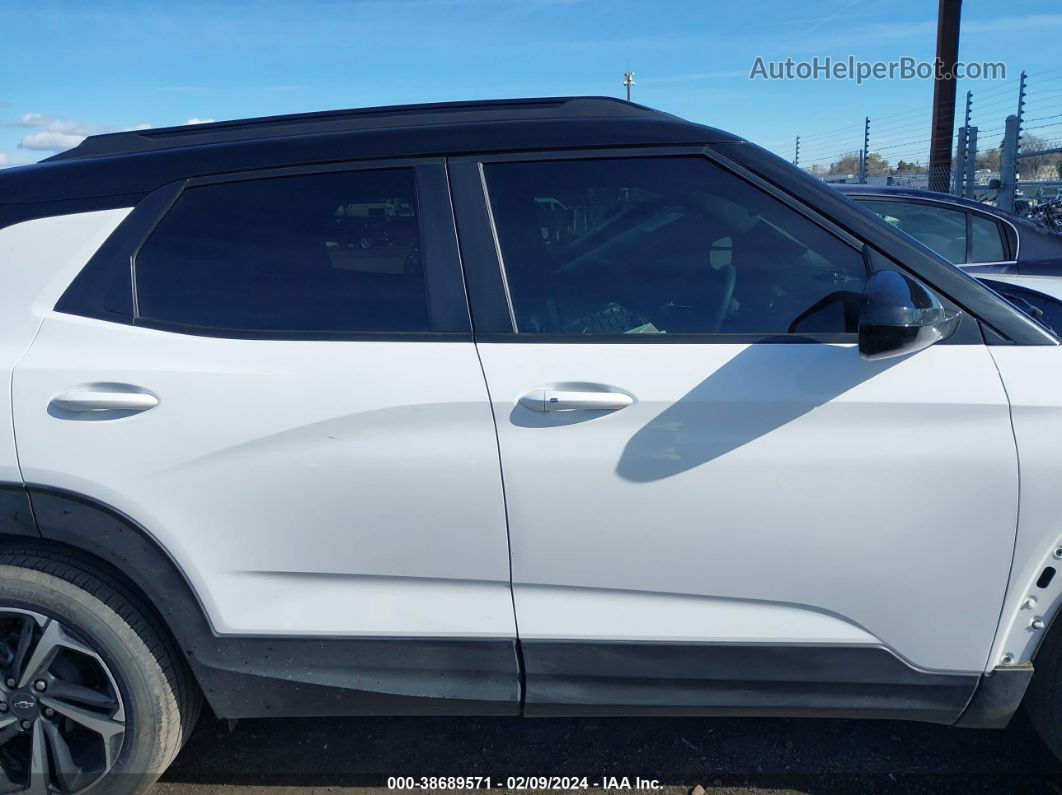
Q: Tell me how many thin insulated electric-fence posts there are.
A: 4